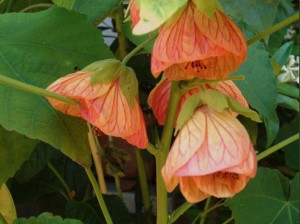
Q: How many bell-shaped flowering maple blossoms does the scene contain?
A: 4